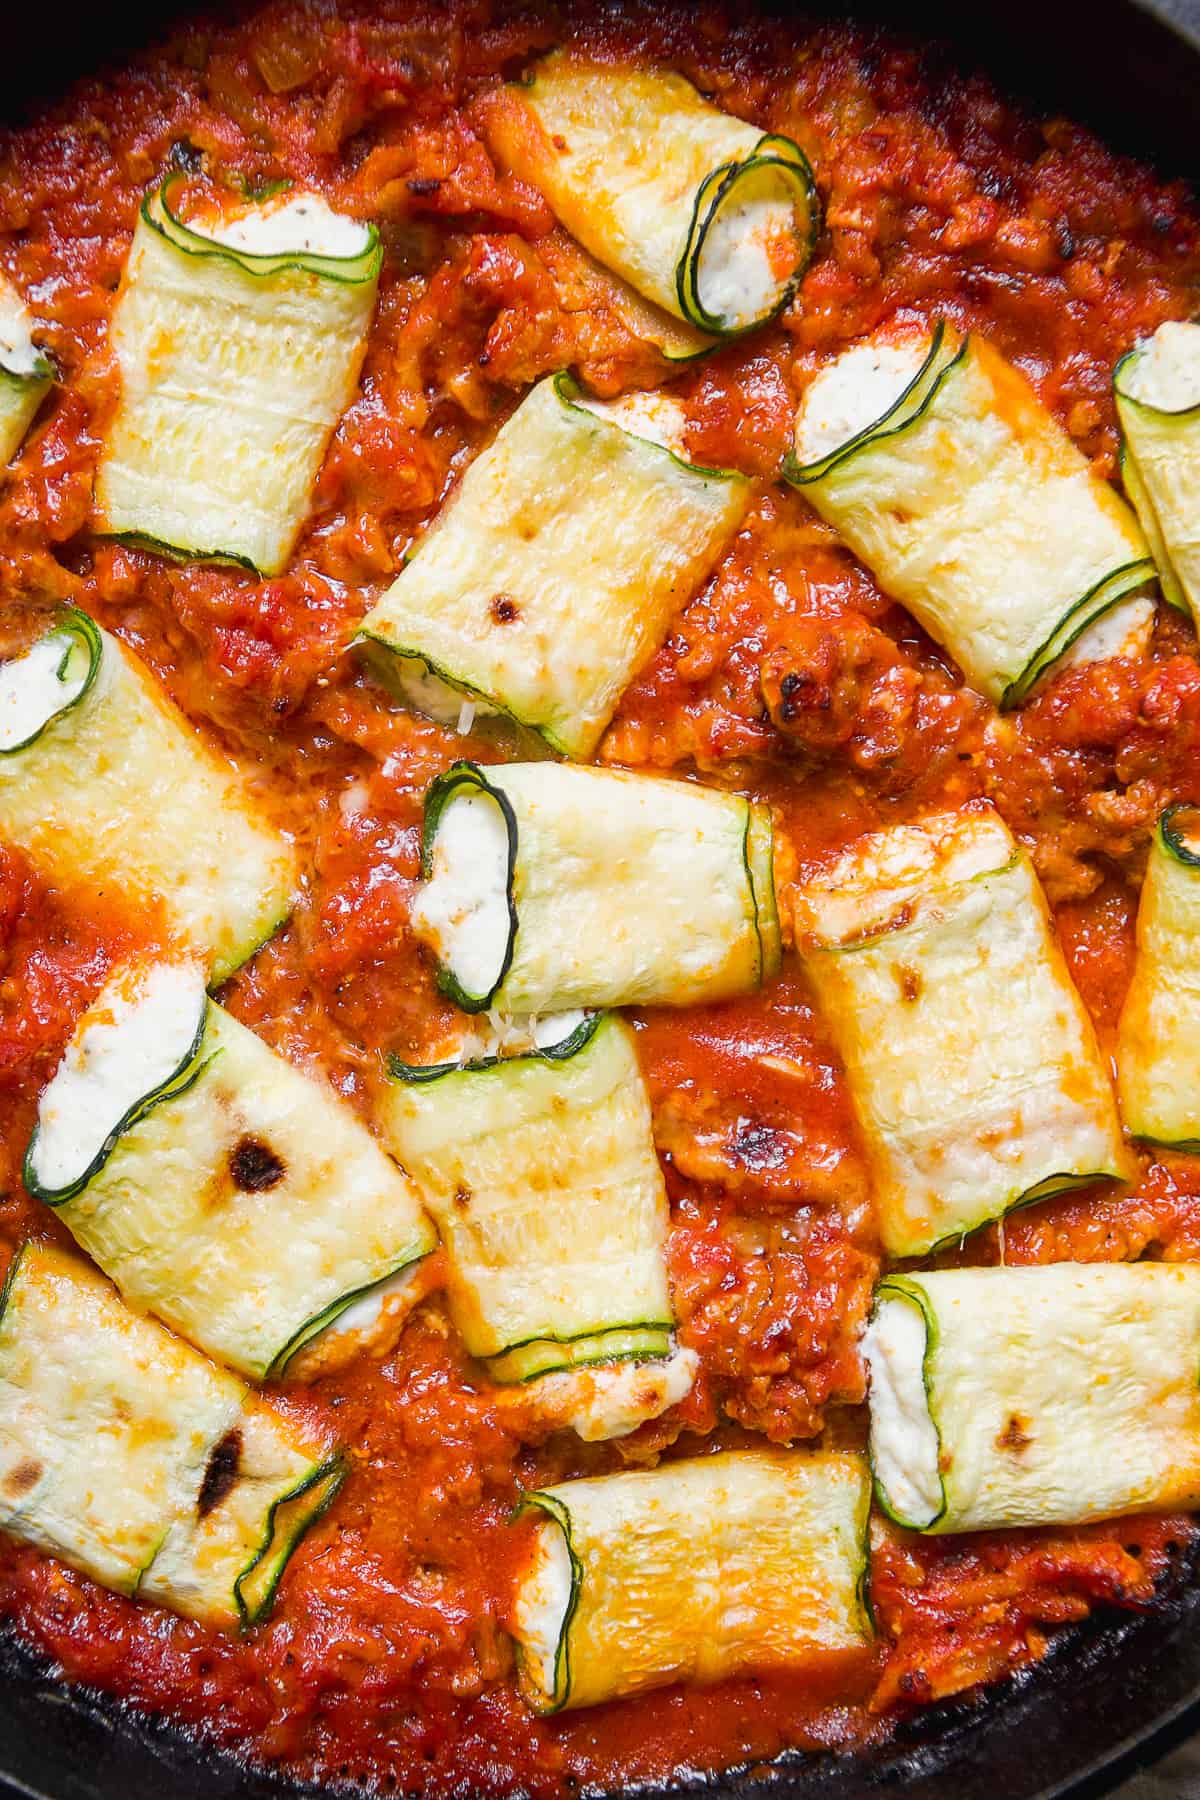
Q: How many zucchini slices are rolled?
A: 15